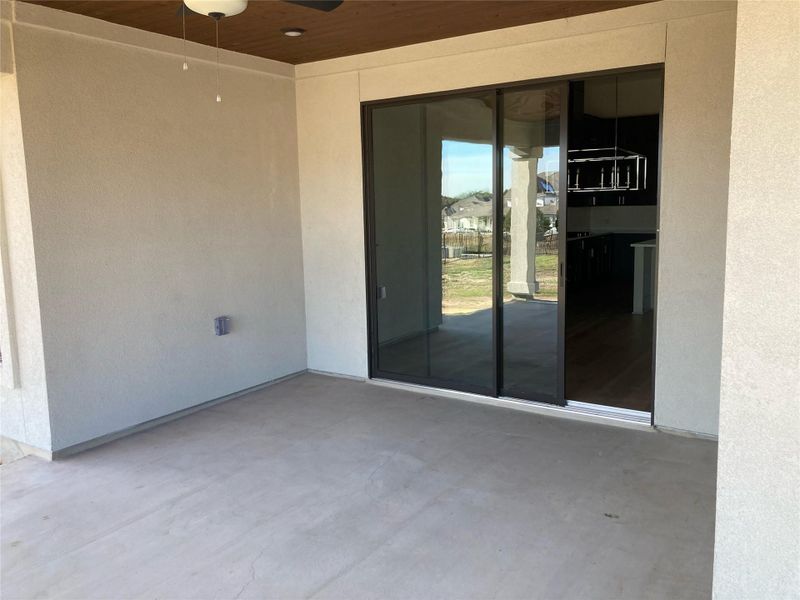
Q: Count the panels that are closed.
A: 2